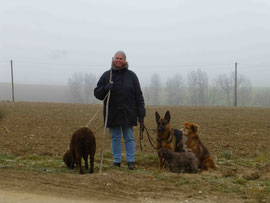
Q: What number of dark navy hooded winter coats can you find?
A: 1